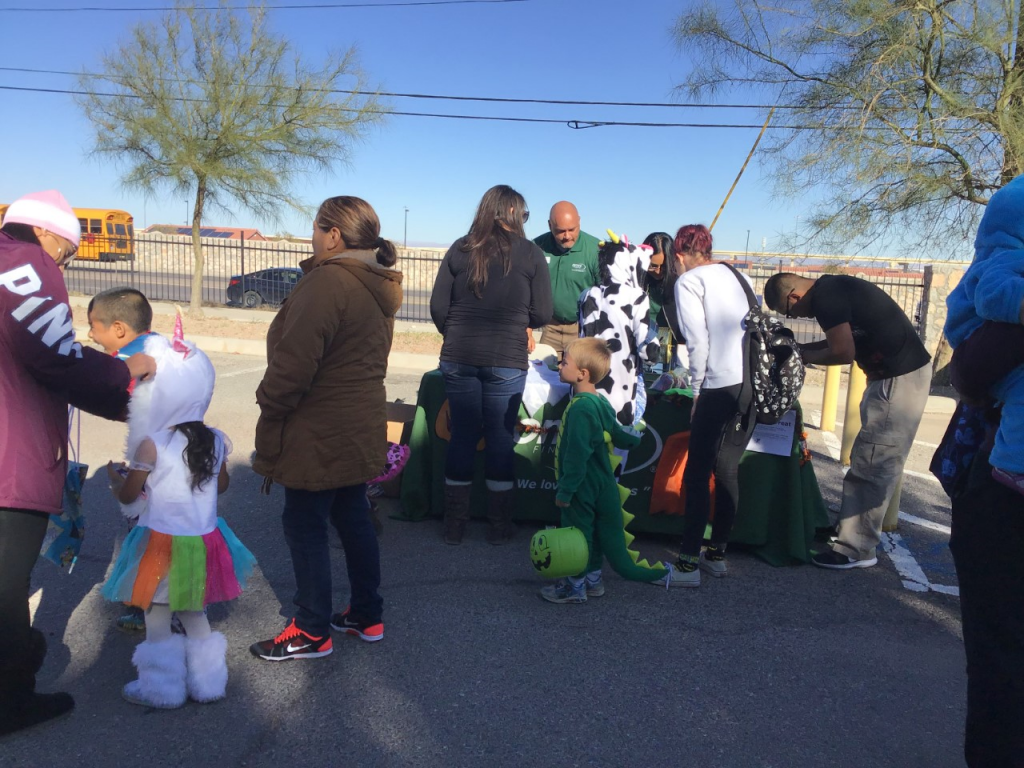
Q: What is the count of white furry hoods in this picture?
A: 1